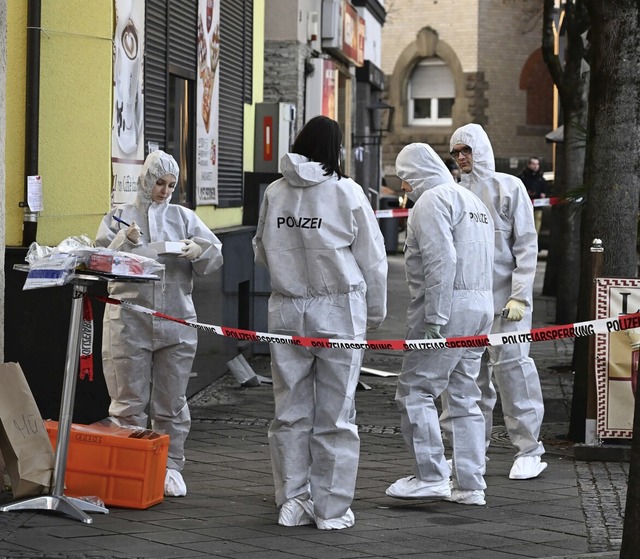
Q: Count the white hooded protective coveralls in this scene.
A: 4